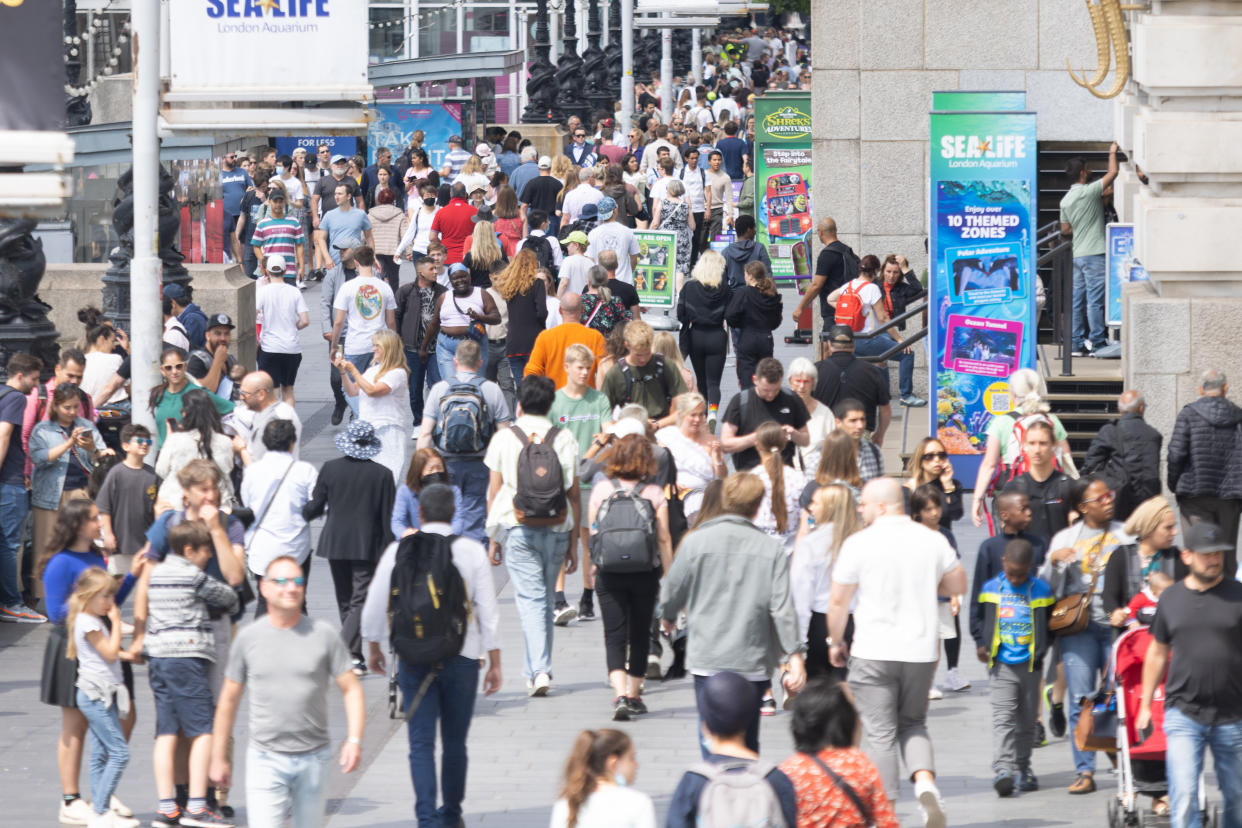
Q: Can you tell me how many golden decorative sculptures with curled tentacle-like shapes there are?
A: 2